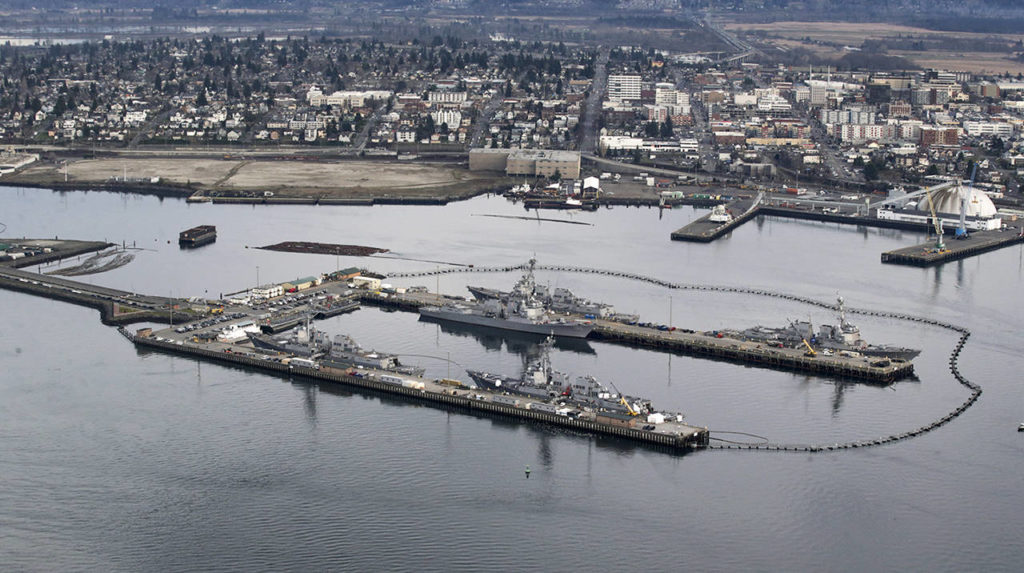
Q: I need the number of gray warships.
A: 5